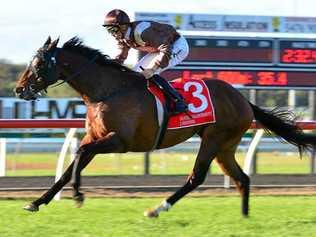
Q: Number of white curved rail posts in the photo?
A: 2